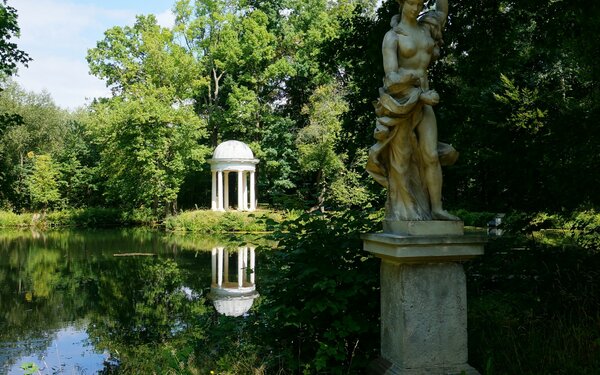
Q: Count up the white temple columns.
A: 6